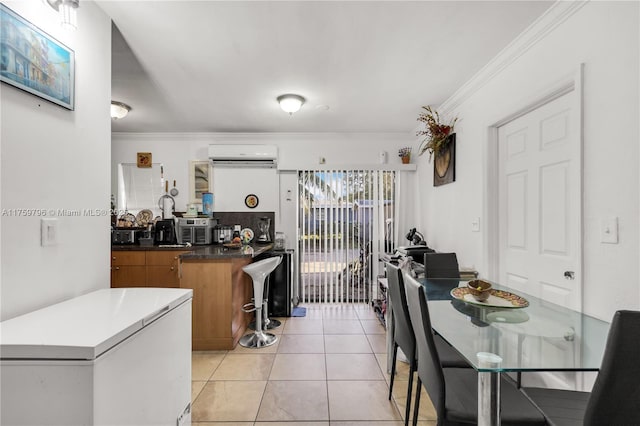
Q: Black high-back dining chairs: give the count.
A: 4